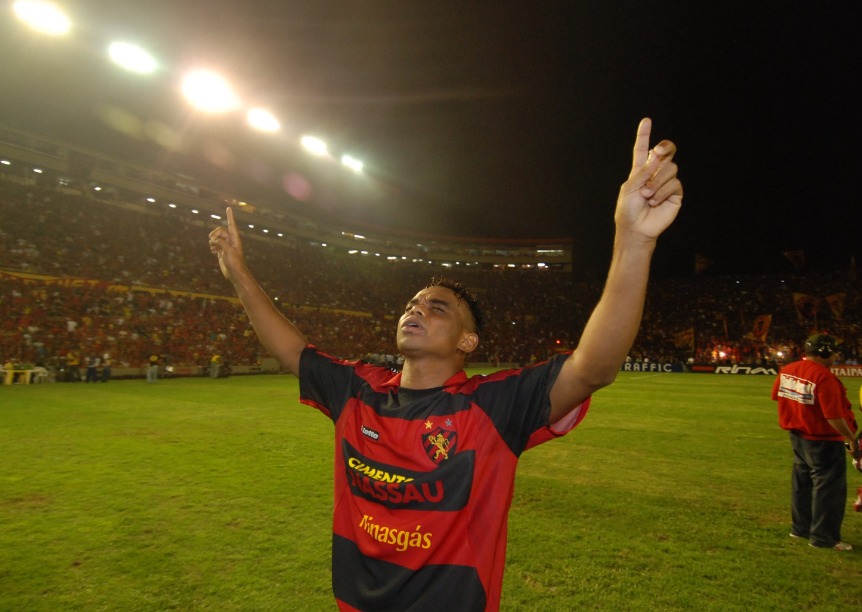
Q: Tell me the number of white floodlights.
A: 6